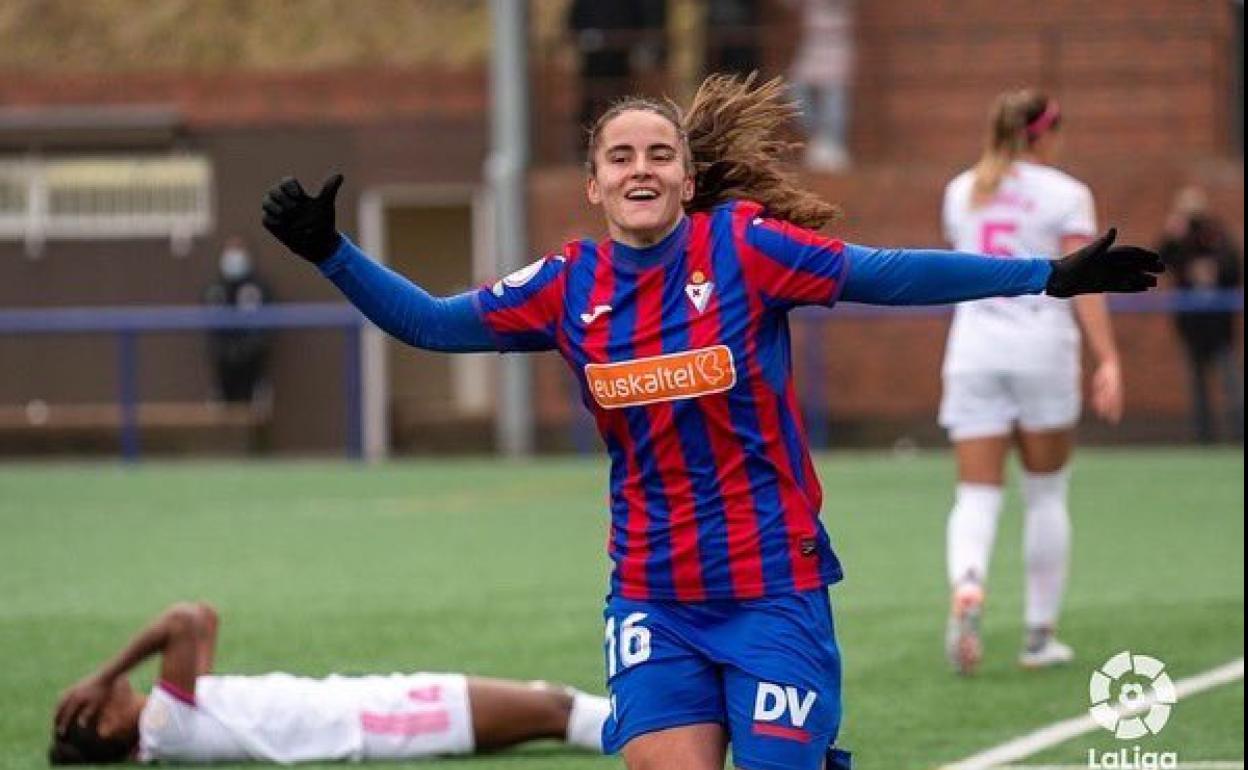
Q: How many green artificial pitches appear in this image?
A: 1